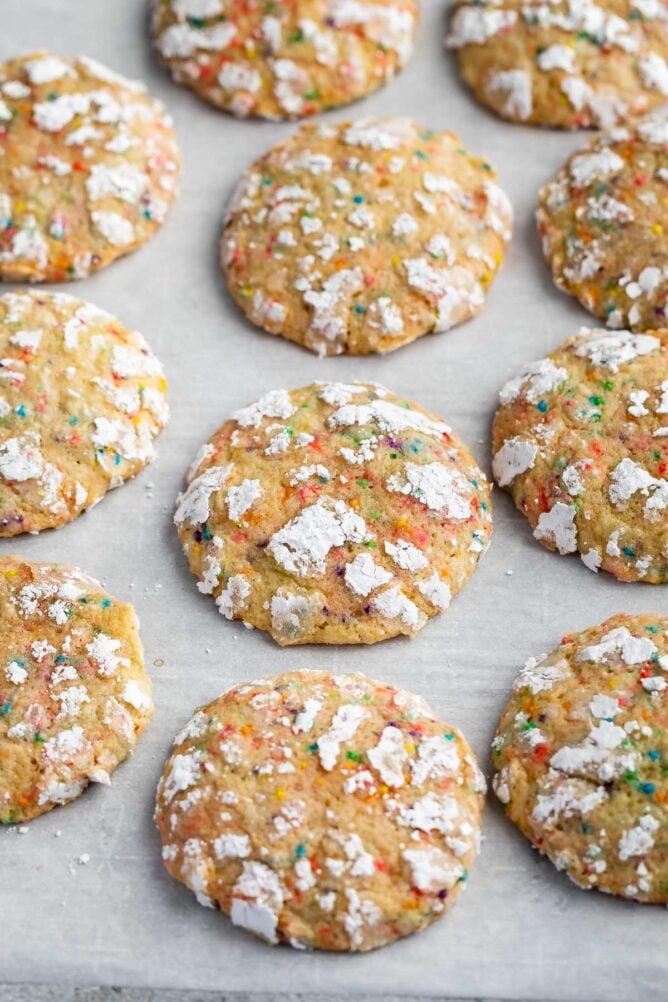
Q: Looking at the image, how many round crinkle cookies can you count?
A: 11